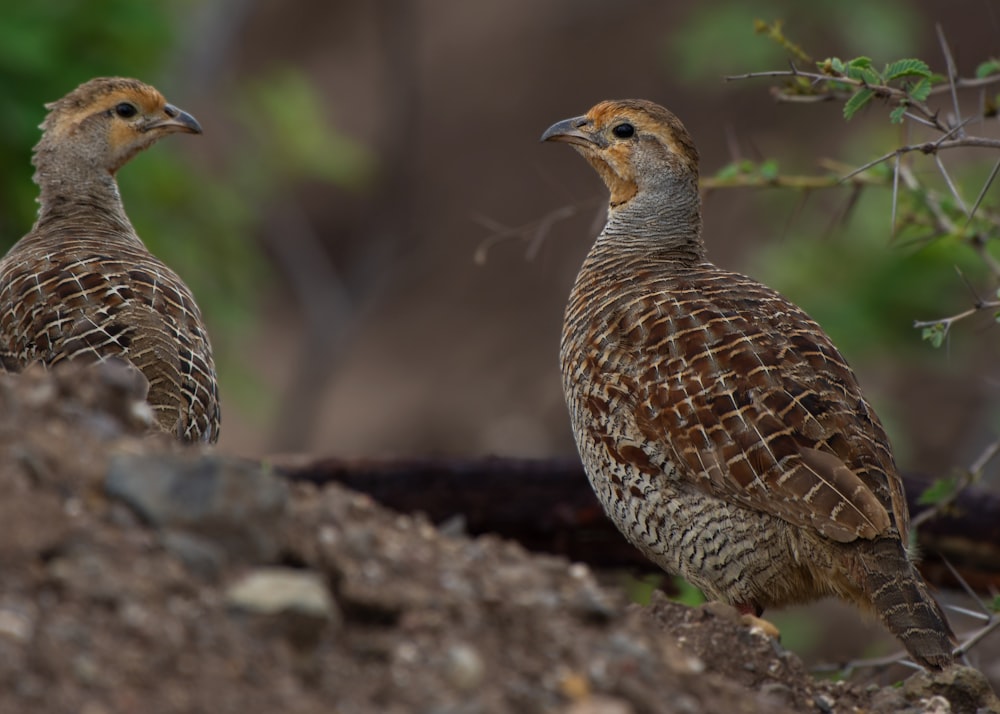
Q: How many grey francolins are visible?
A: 2